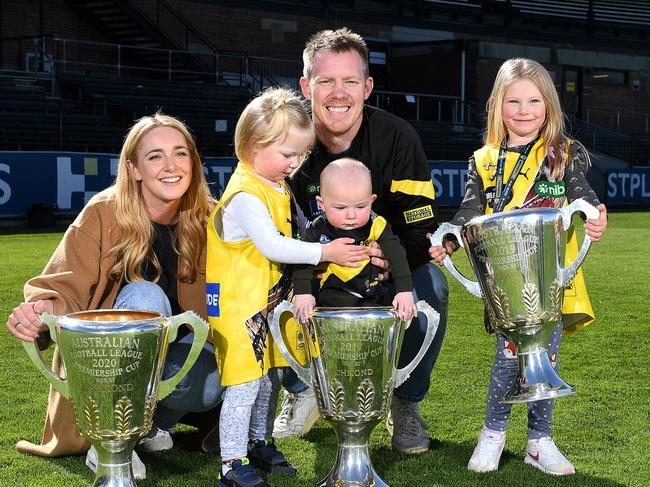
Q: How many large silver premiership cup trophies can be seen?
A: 3